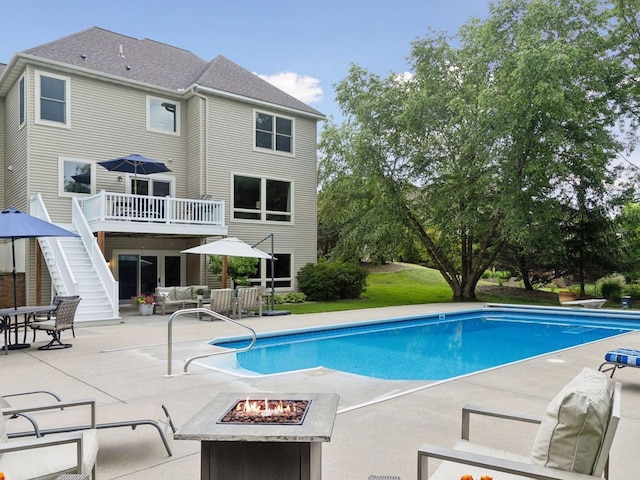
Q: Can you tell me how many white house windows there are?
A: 7